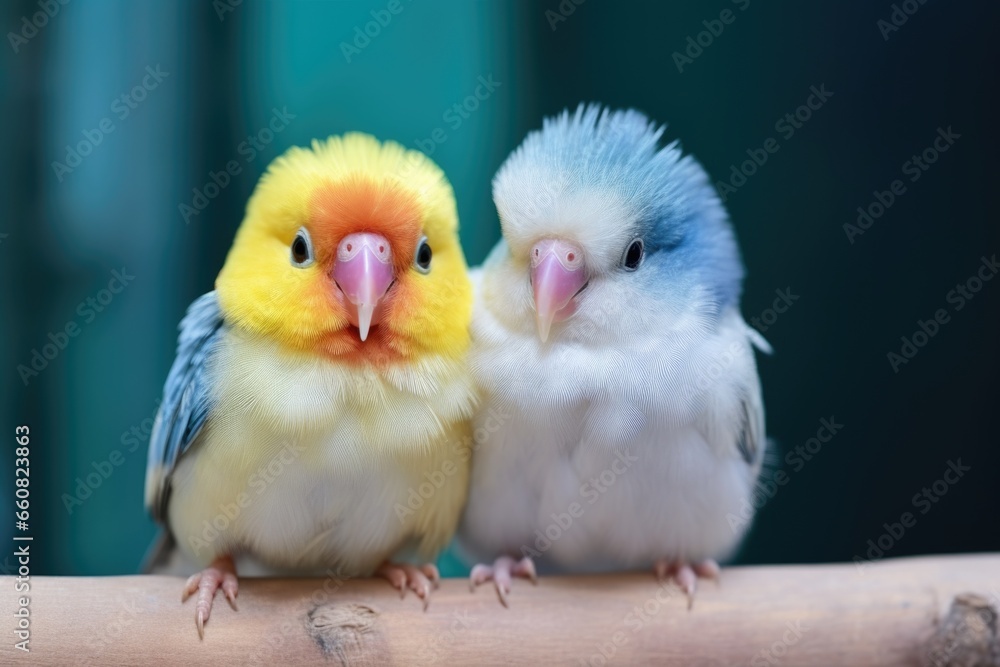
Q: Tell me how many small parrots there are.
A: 2